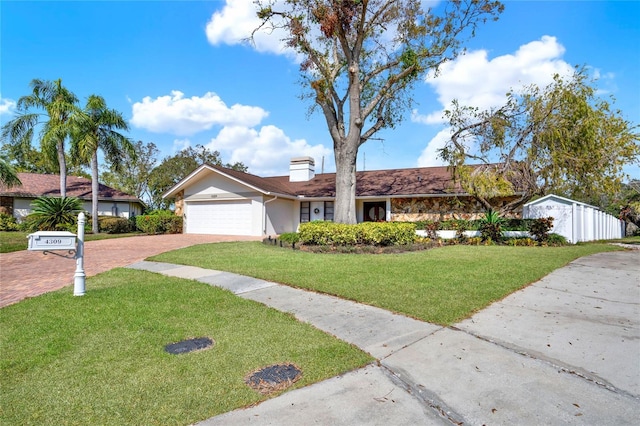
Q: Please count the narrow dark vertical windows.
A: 2